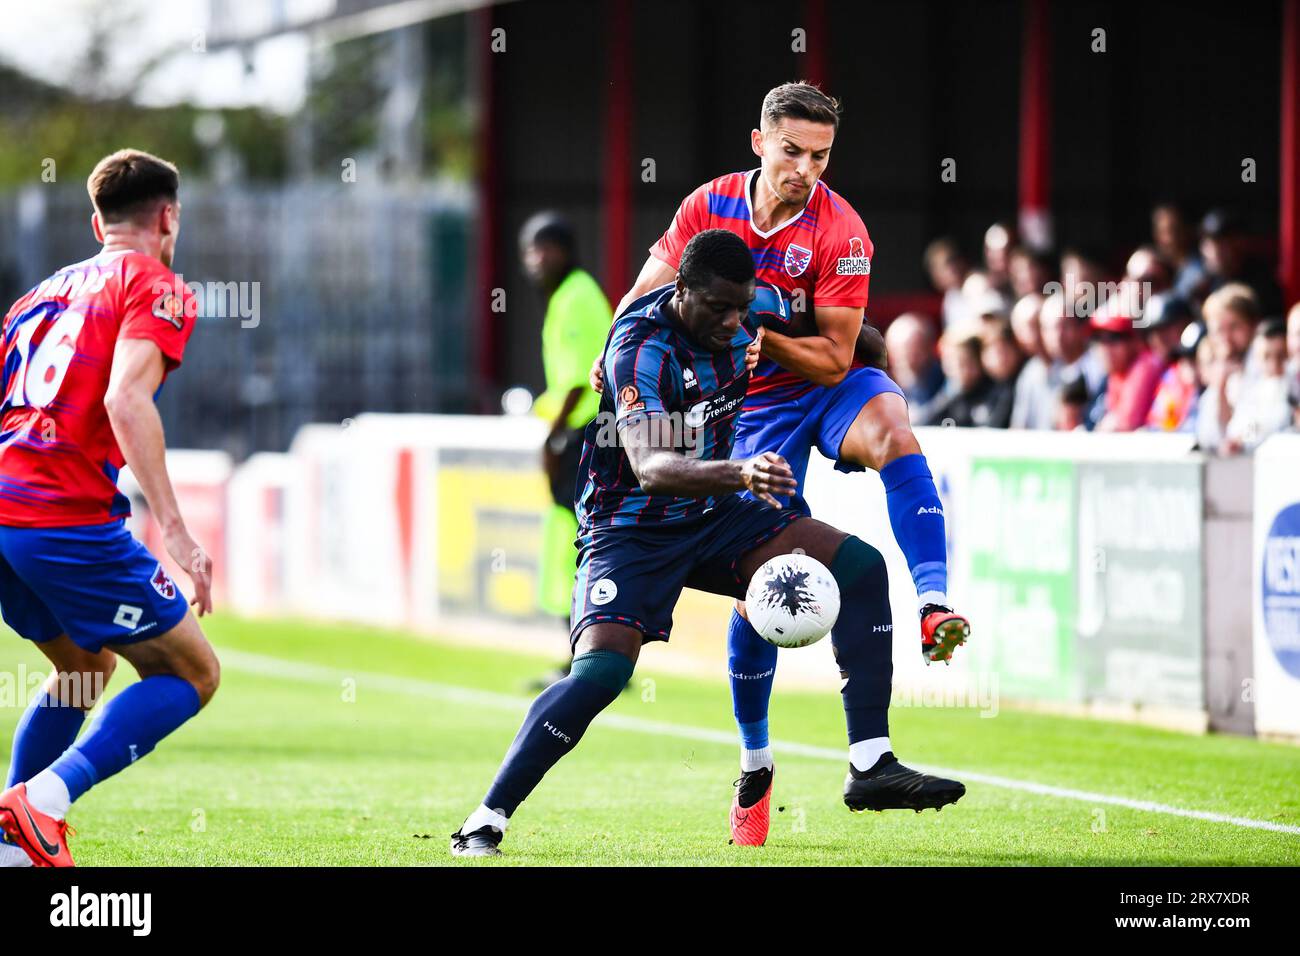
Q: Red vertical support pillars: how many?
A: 5